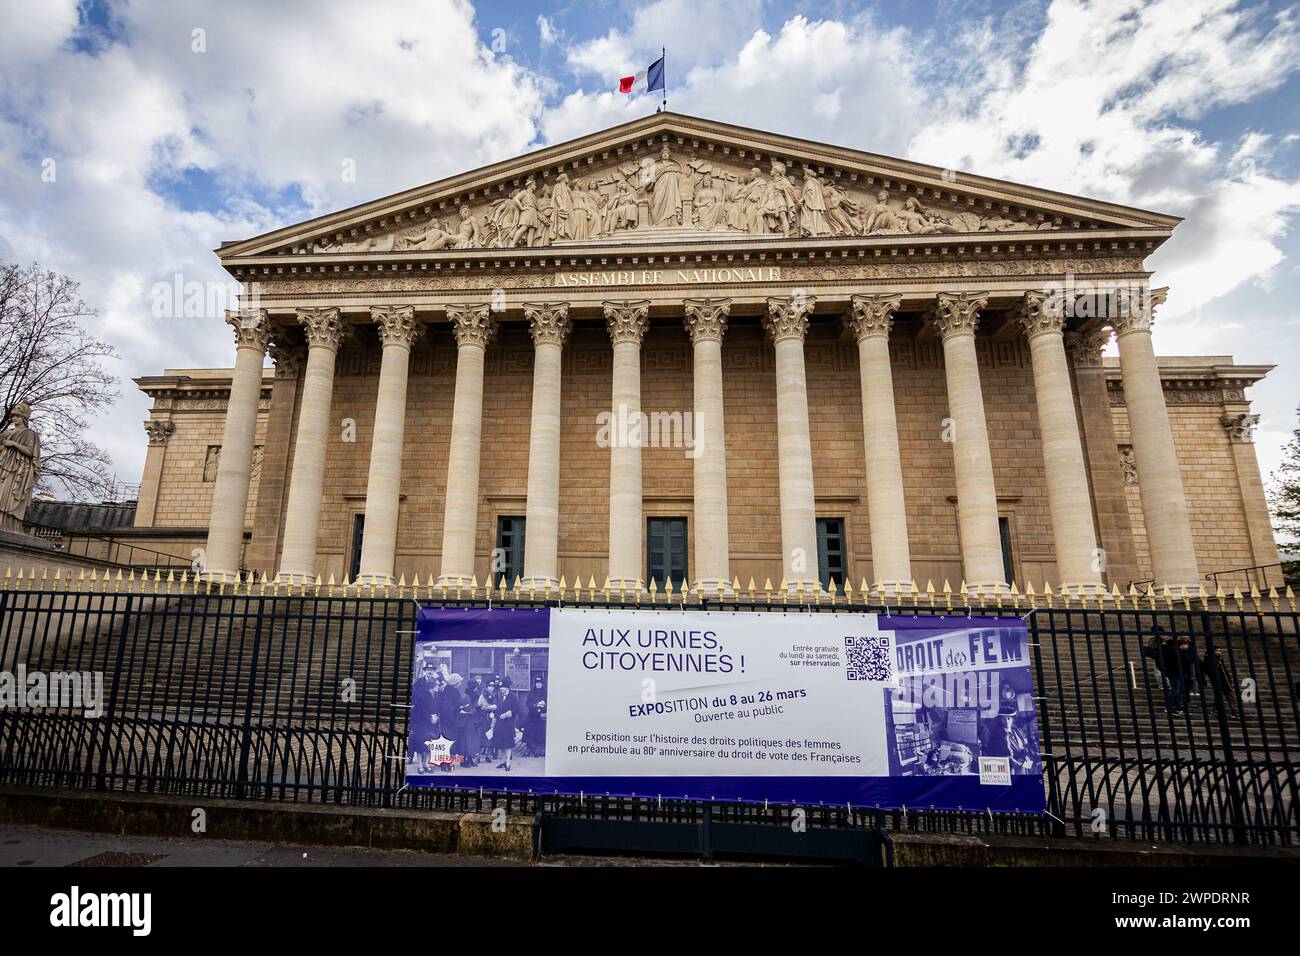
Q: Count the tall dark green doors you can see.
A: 5